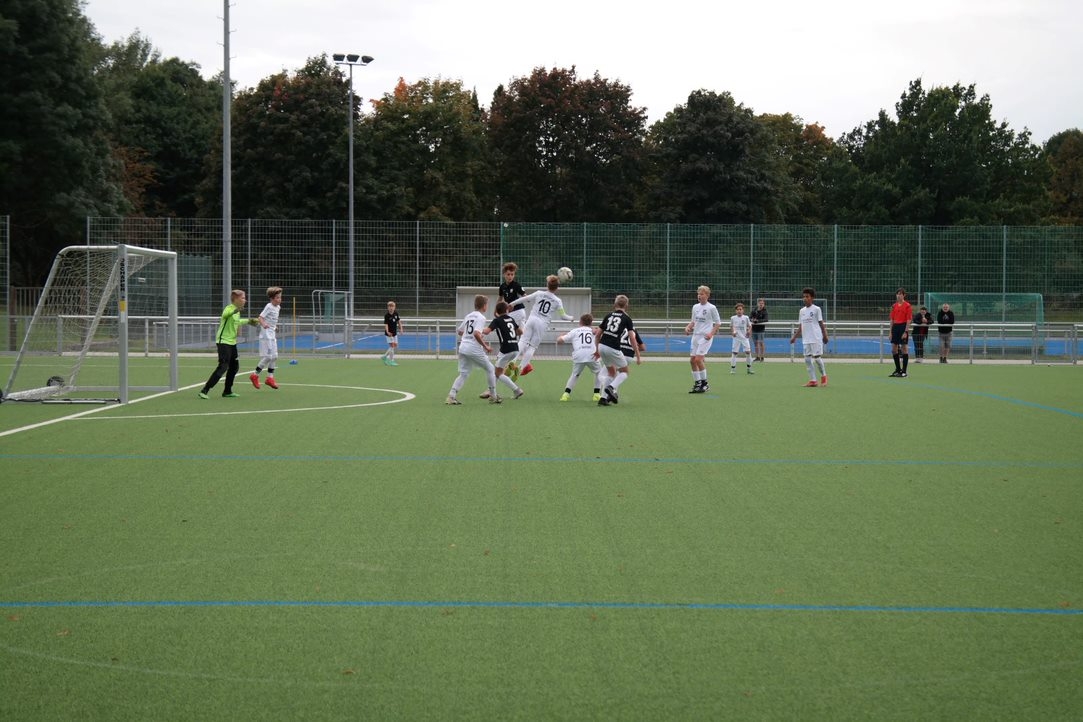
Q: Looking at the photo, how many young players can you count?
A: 13